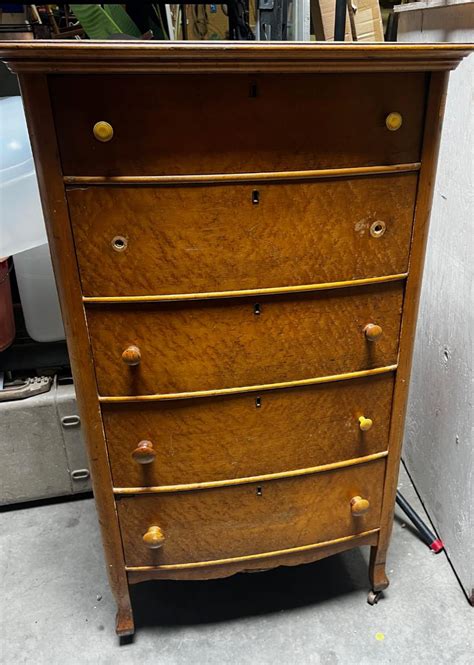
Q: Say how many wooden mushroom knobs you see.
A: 5